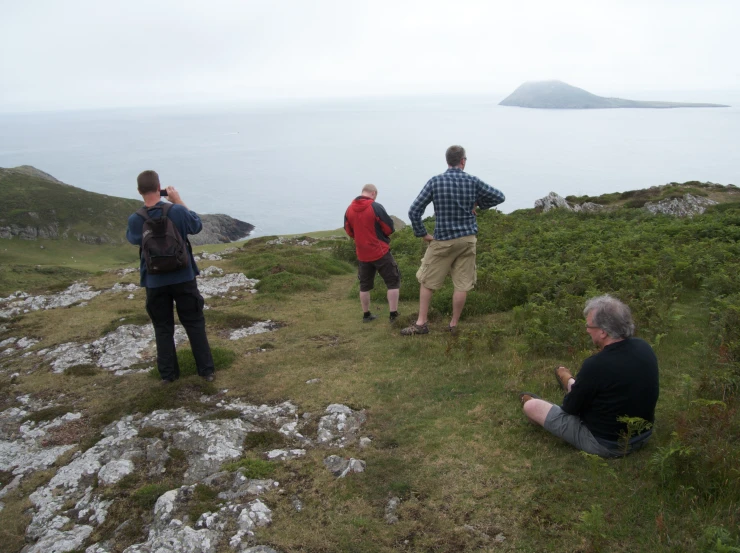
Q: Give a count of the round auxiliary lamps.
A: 0